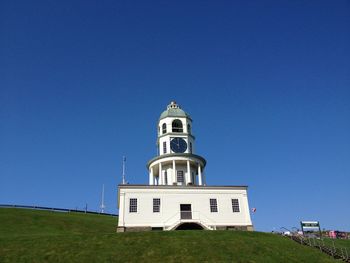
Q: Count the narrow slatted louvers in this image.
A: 2